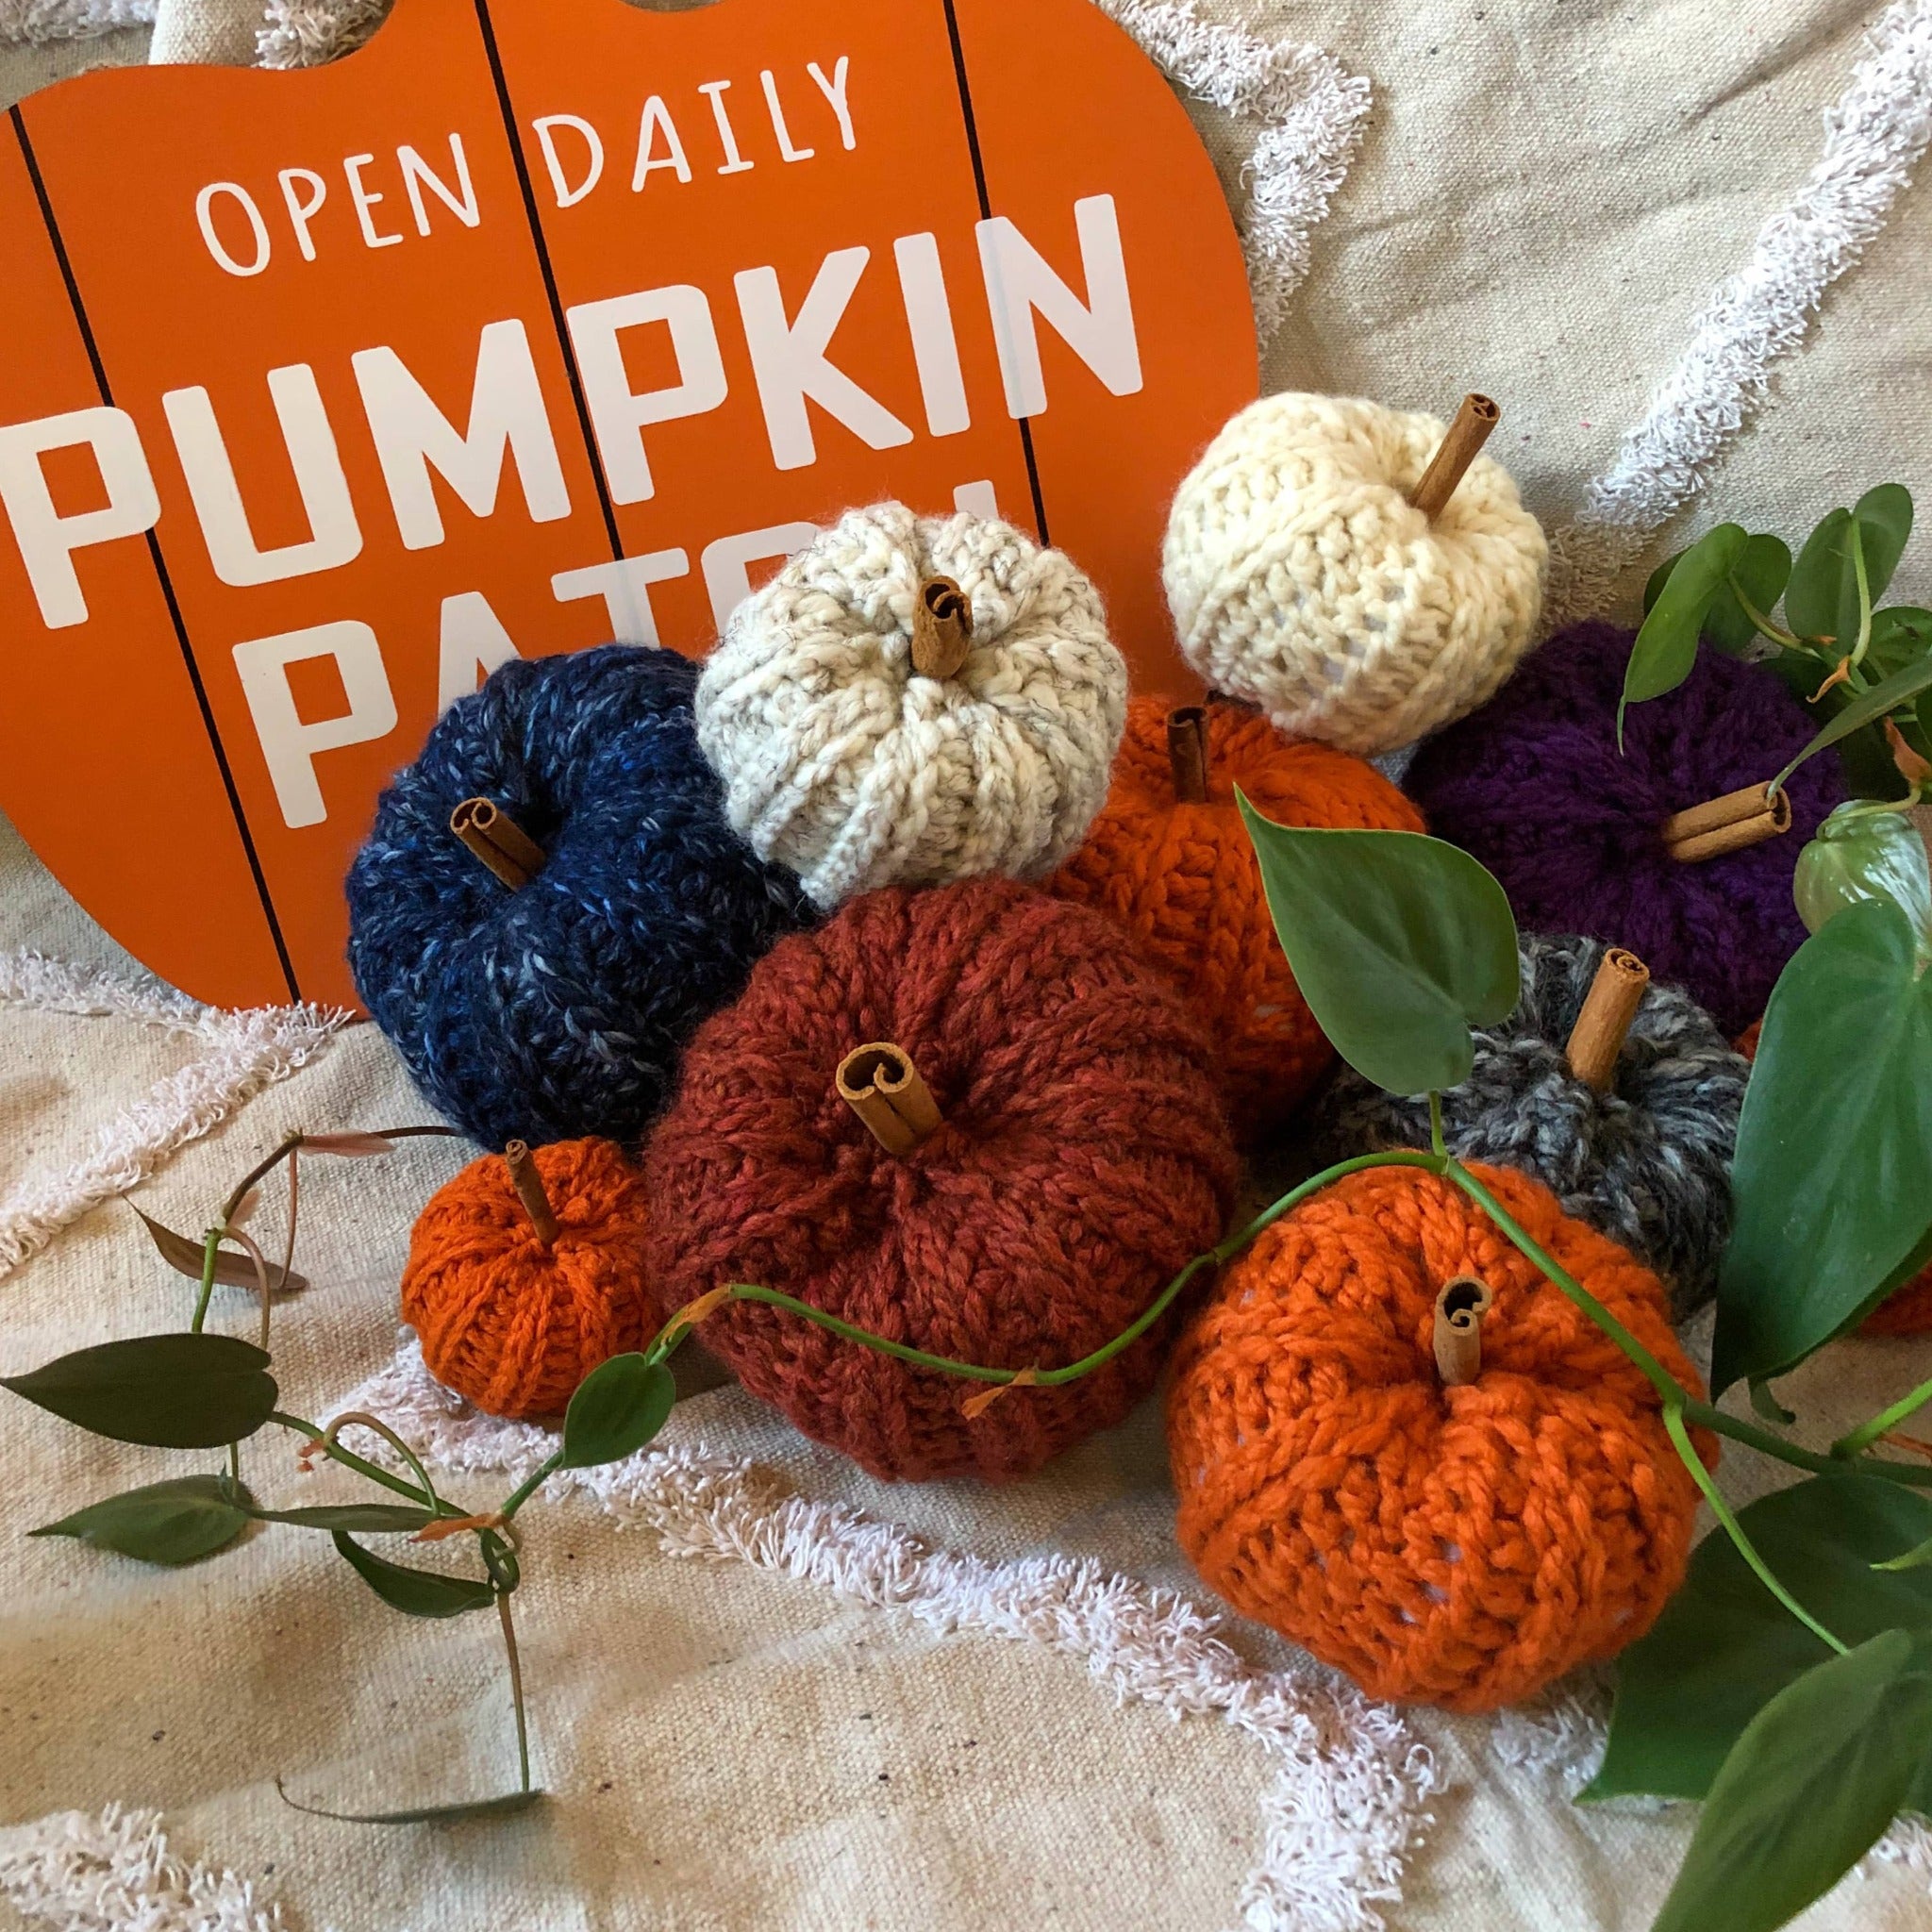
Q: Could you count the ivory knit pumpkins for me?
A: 2